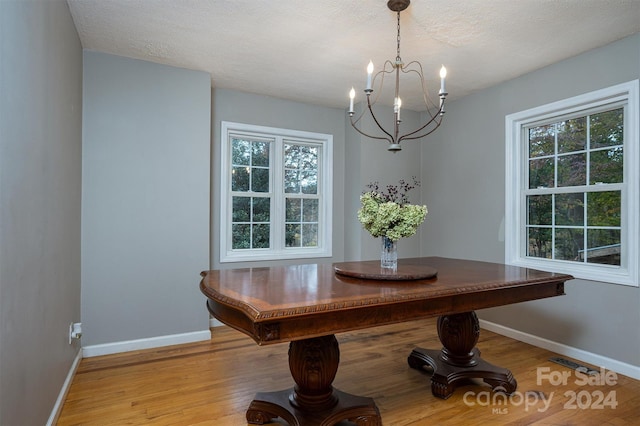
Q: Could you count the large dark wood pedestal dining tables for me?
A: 1